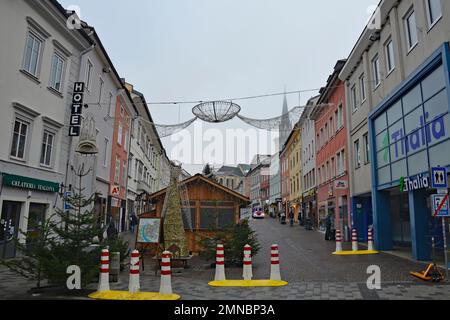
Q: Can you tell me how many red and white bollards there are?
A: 9